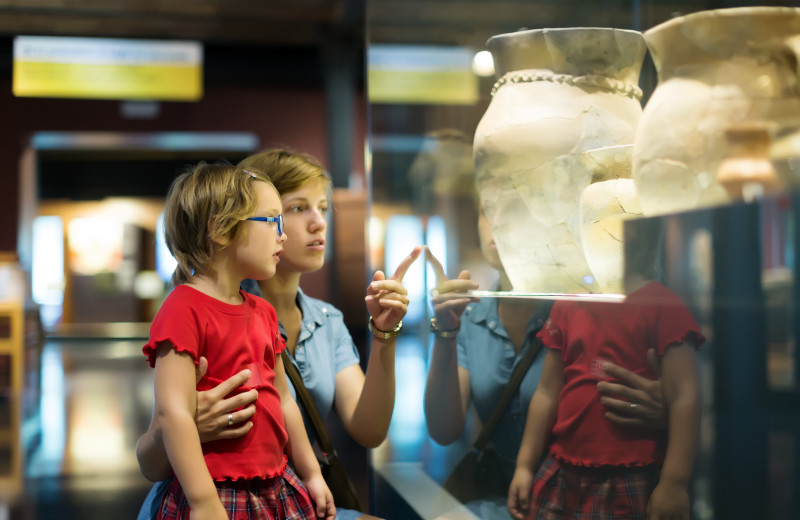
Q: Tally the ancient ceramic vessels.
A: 4